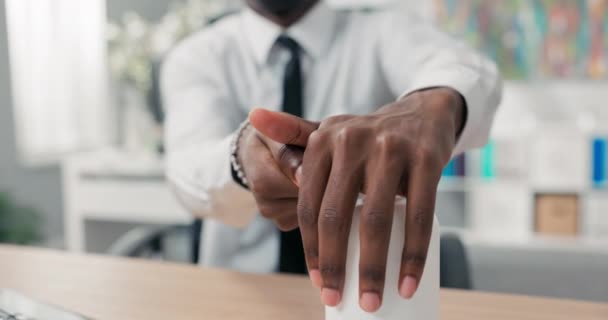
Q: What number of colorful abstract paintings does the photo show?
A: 1